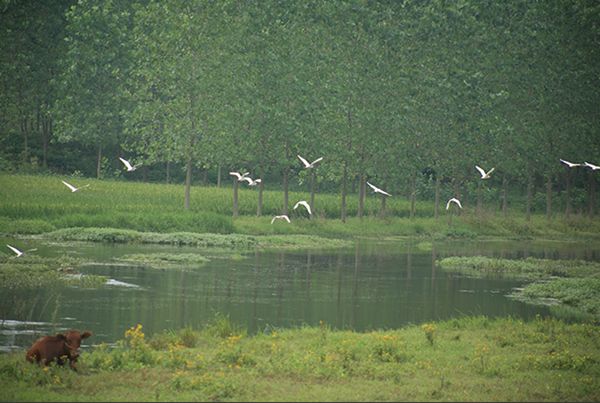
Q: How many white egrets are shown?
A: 13